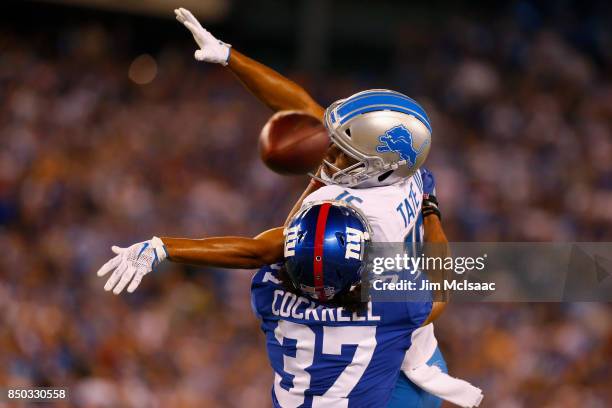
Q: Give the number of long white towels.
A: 1